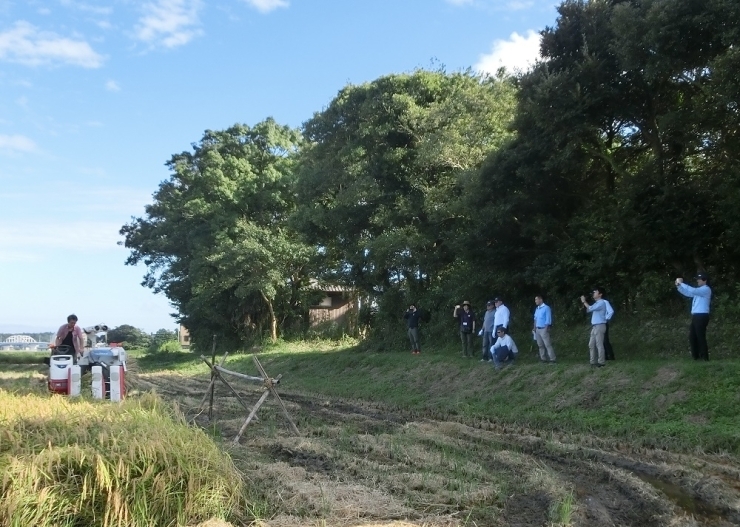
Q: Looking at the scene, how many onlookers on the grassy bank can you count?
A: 9